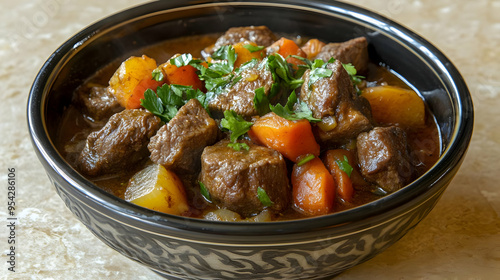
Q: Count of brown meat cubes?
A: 9